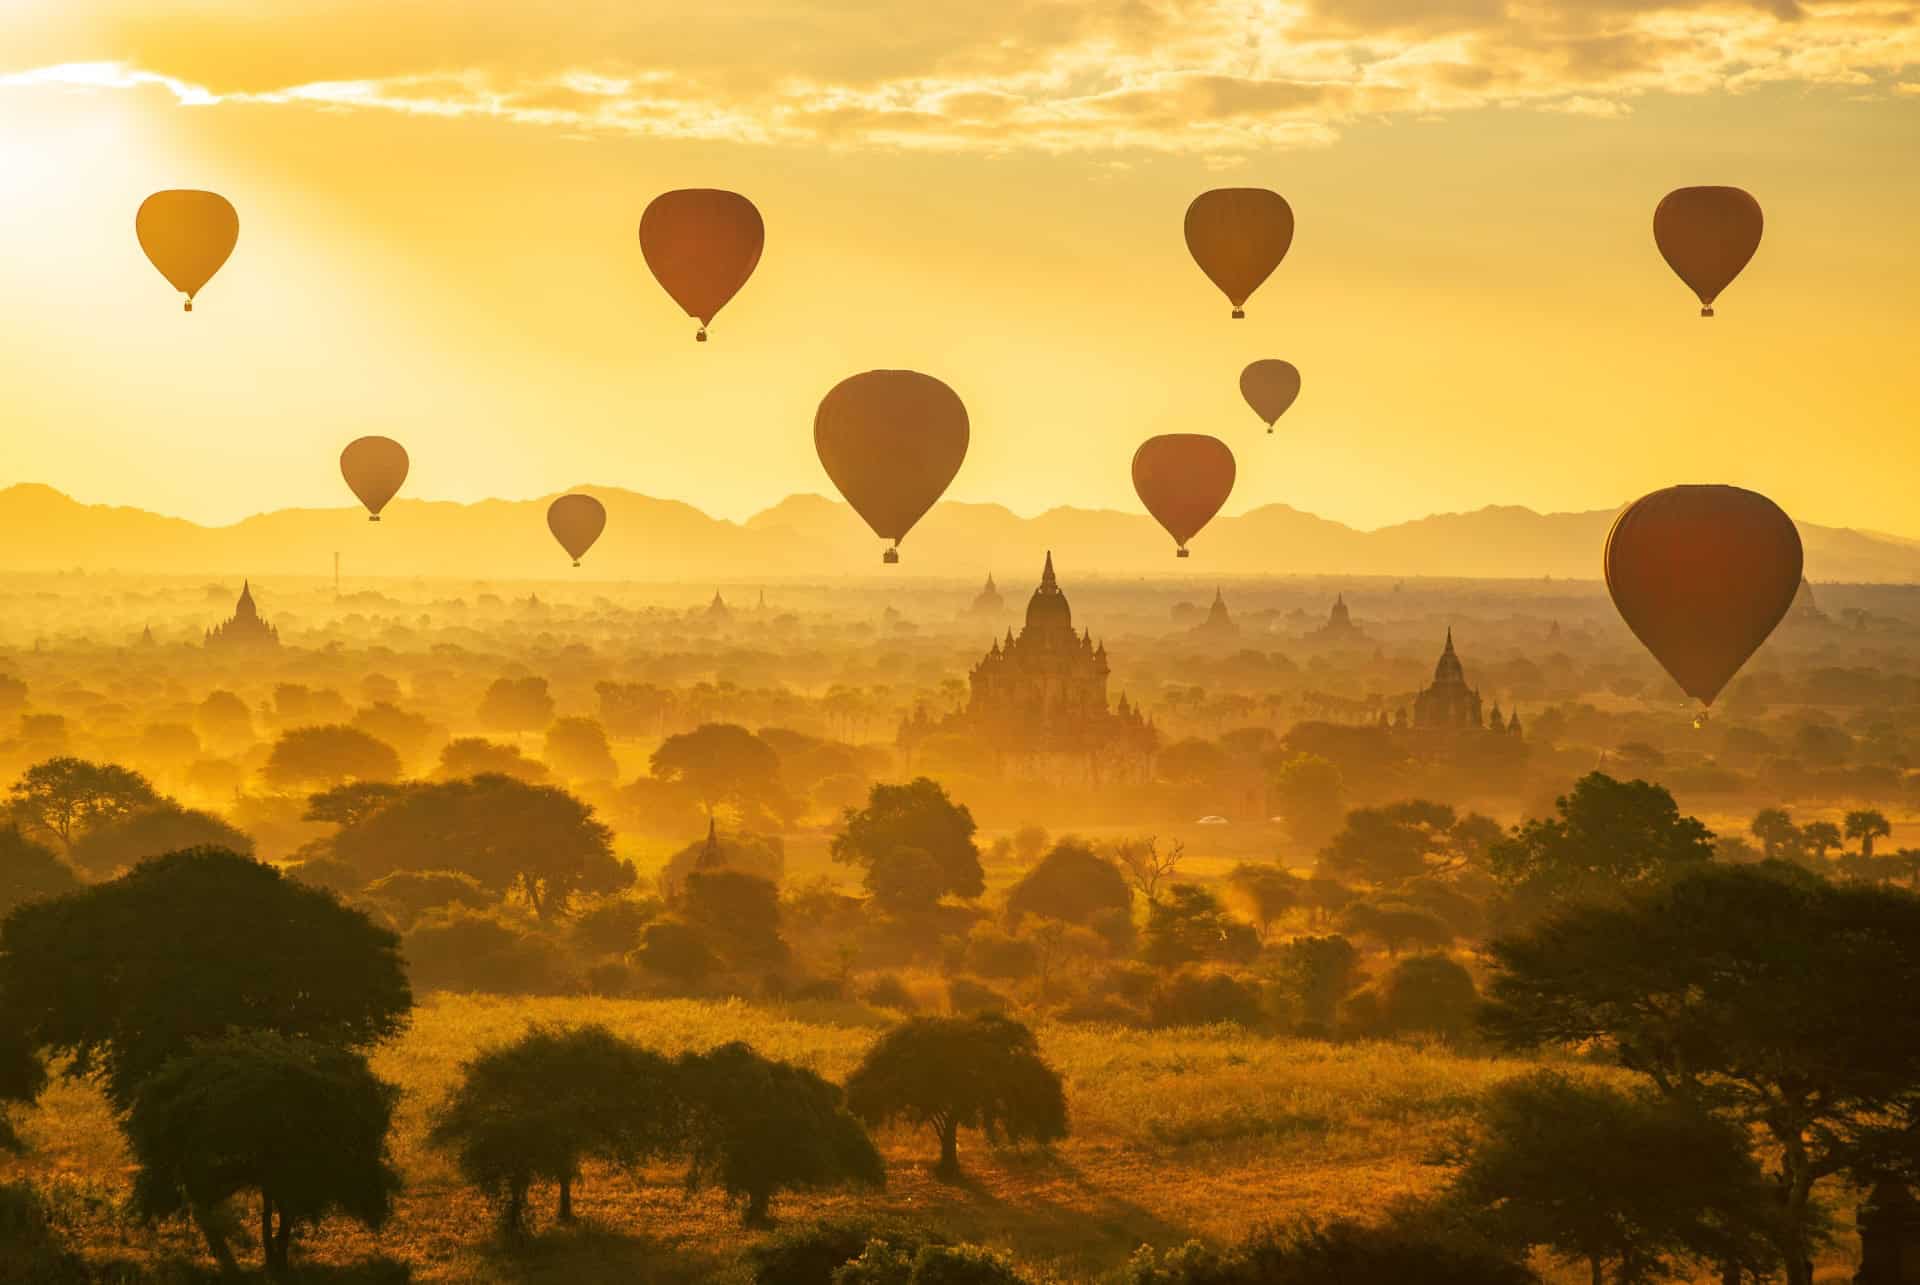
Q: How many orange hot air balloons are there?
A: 1